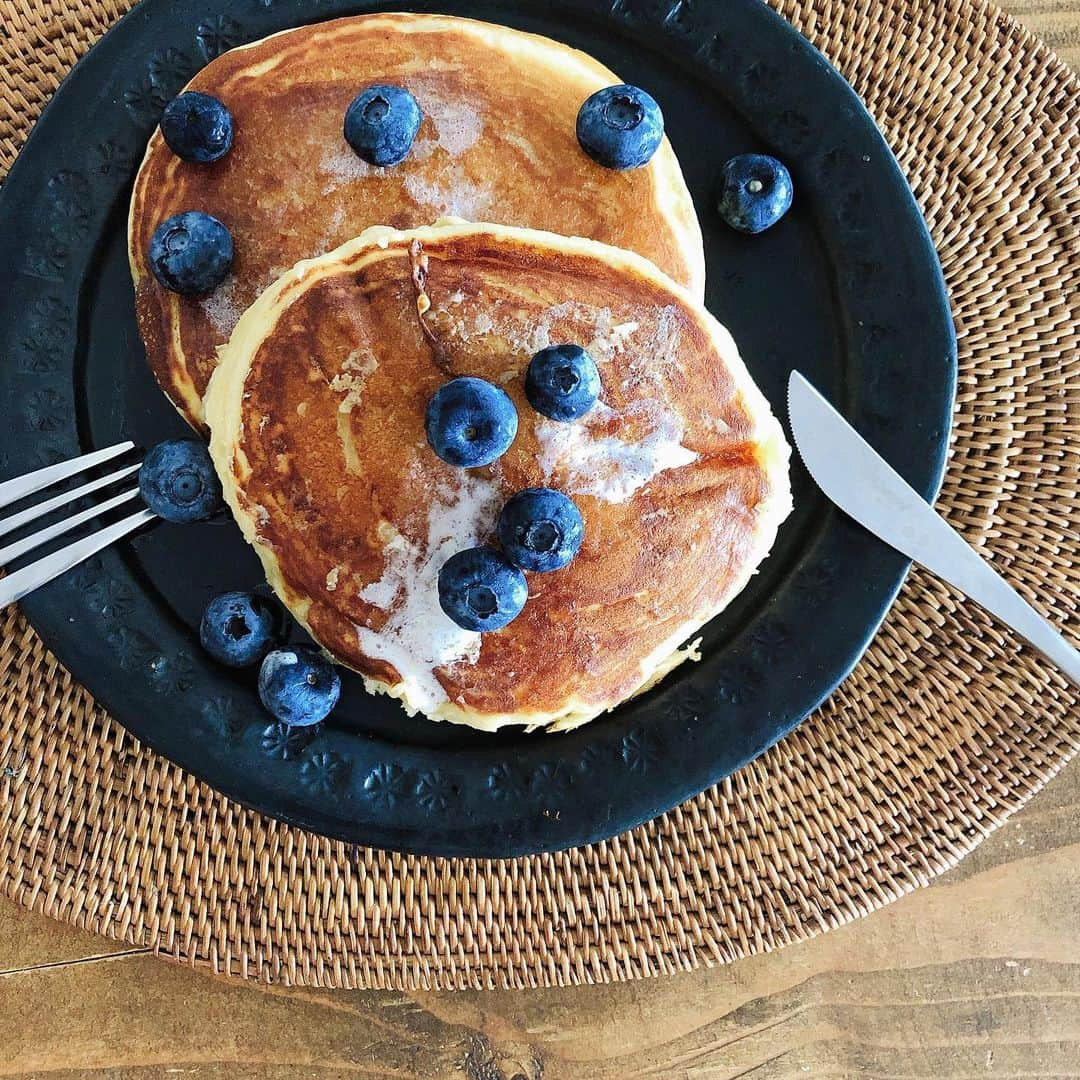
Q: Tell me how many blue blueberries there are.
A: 12